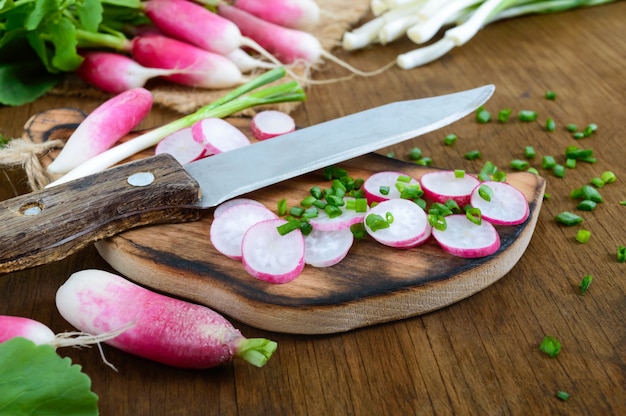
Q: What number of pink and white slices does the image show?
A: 14